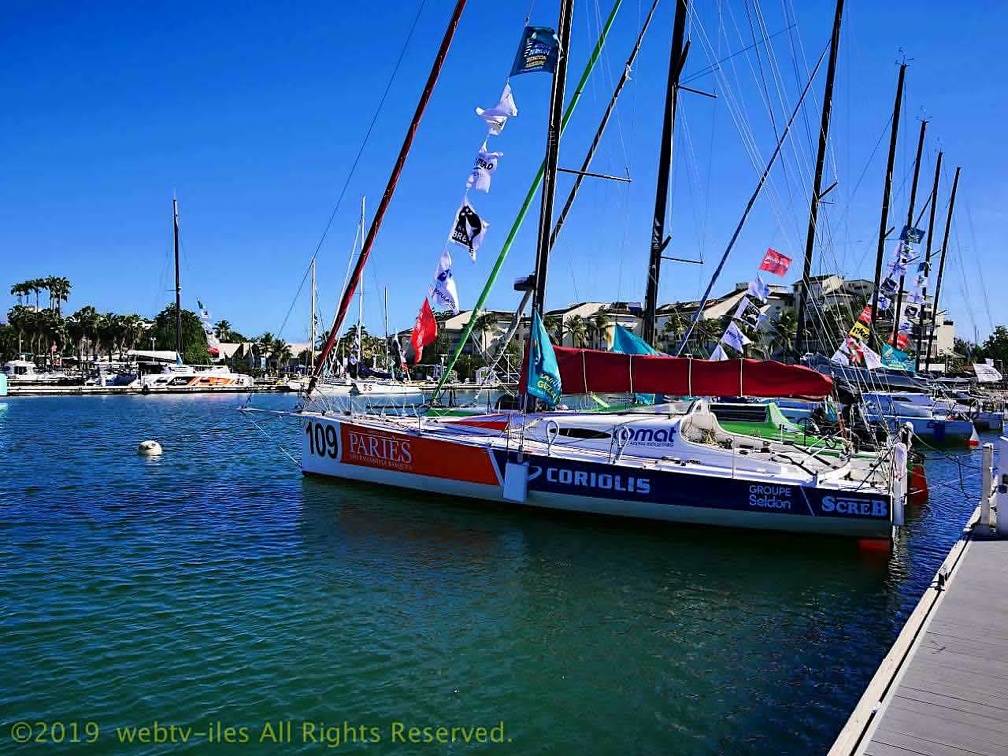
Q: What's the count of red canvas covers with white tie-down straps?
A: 1